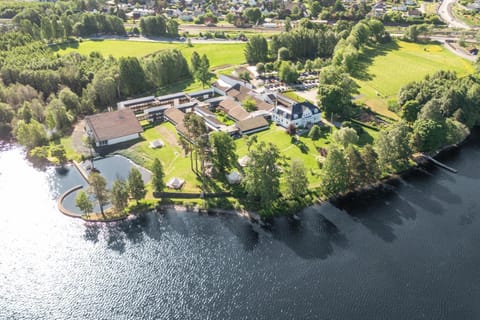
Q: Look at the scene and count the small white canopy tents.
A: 4